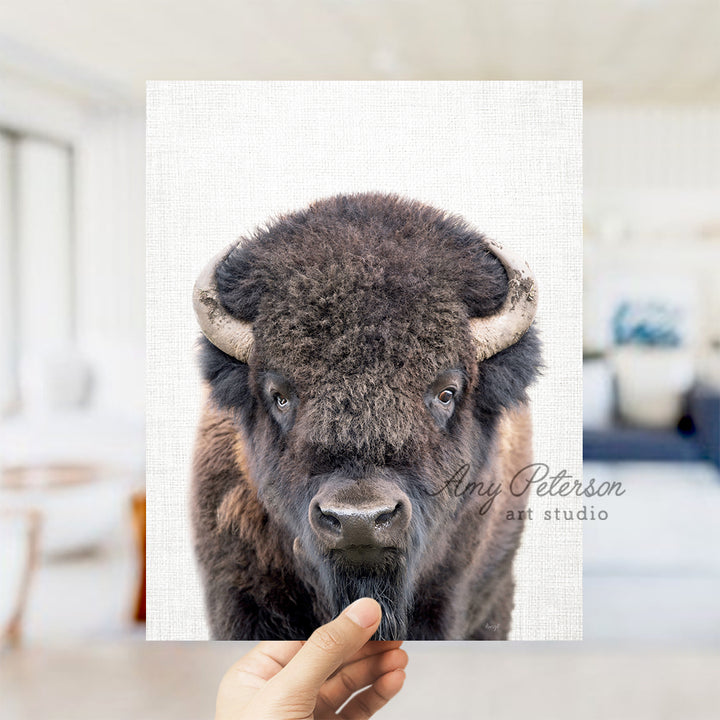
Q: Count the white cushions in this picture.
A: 2